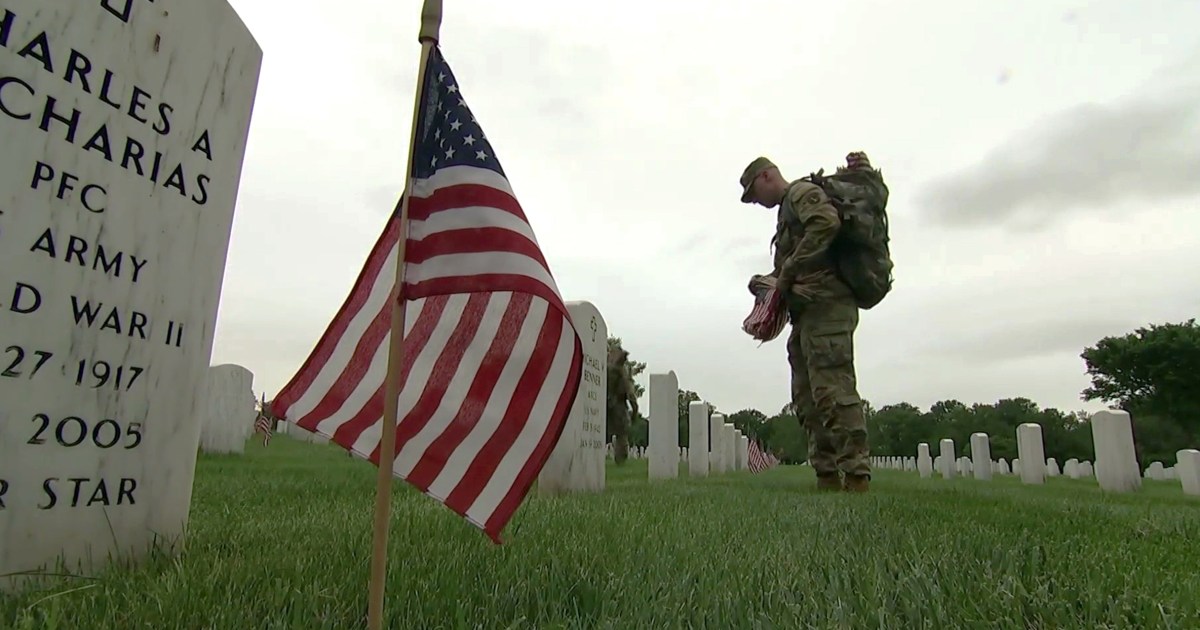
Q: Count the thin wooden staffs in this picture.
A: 1